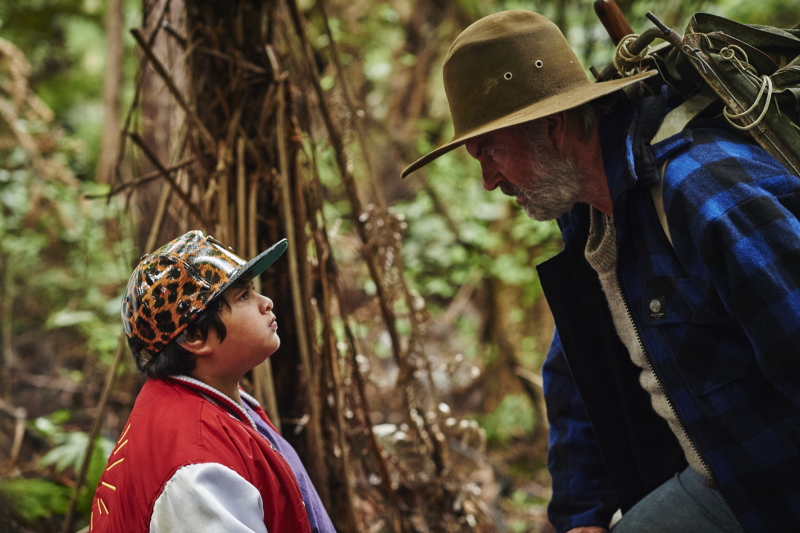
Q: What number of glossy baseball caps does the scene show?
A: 1